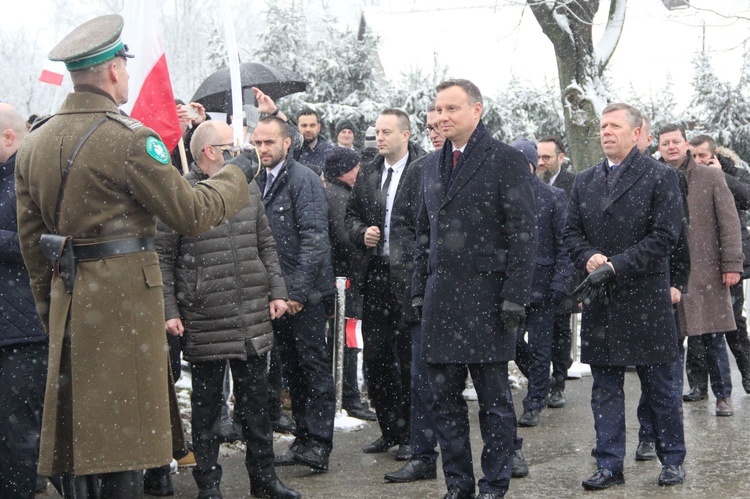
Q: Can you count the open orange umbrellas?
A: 0